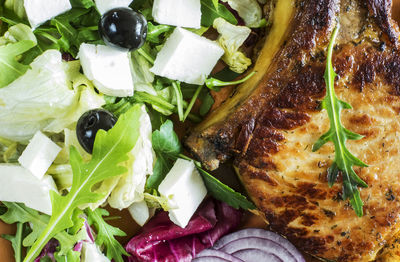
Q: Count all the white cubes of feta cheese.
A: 8